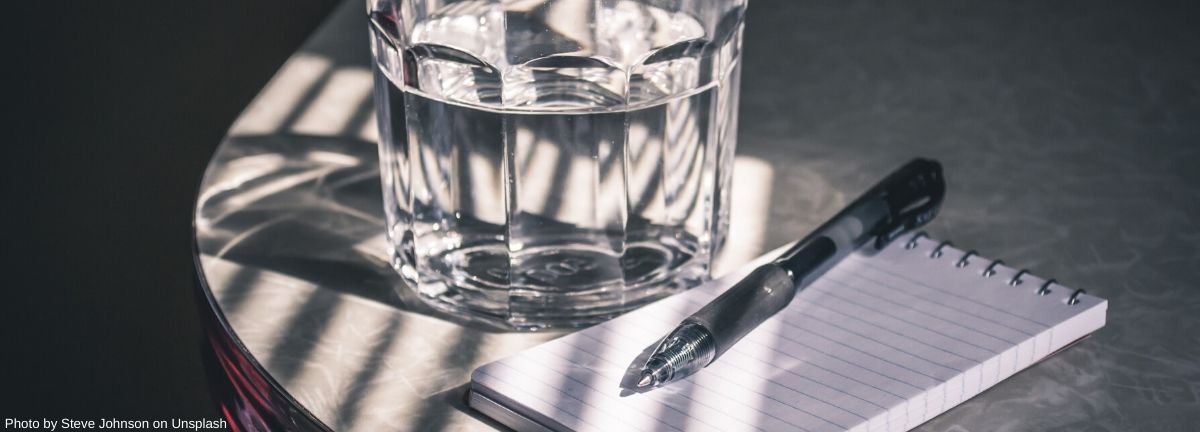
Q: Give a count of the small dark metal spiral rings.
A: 7